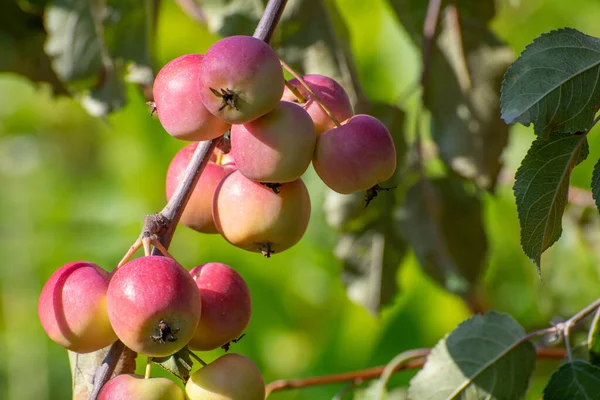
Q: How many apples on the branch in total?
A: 12